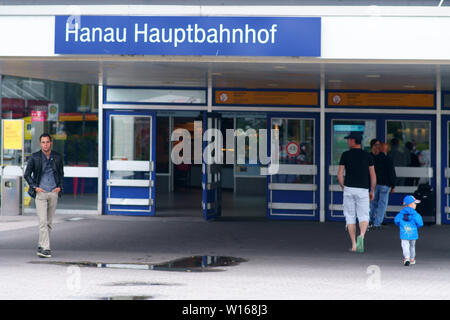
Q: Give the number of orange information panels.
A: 2